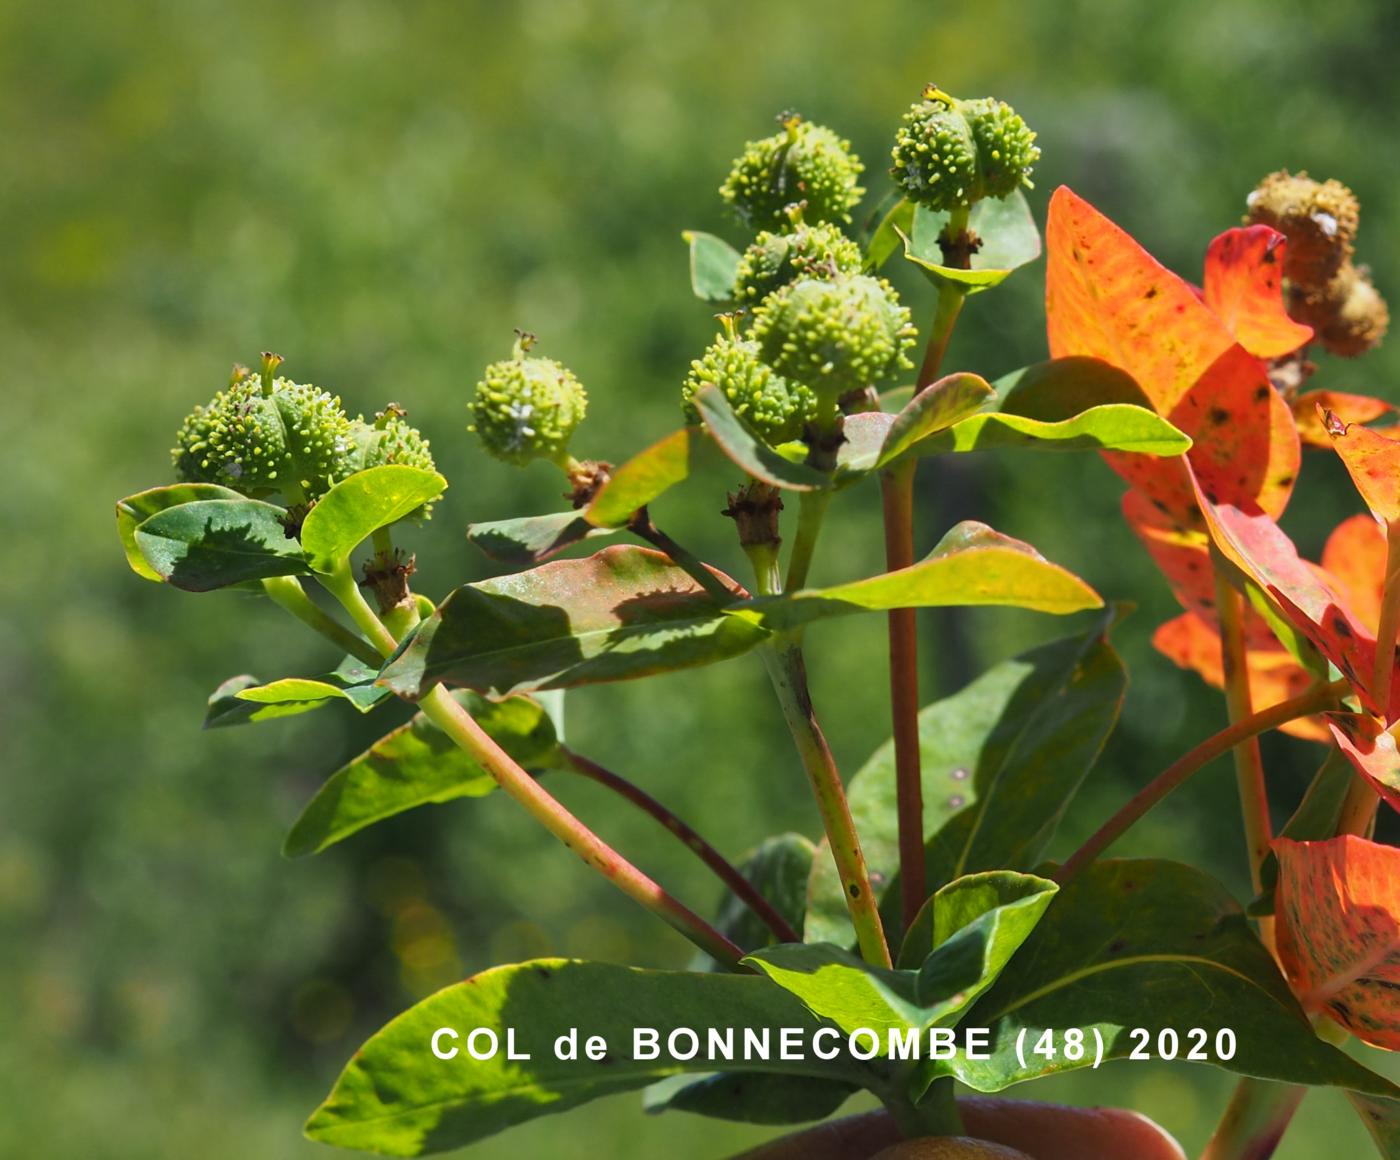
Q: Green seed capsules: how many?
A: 8